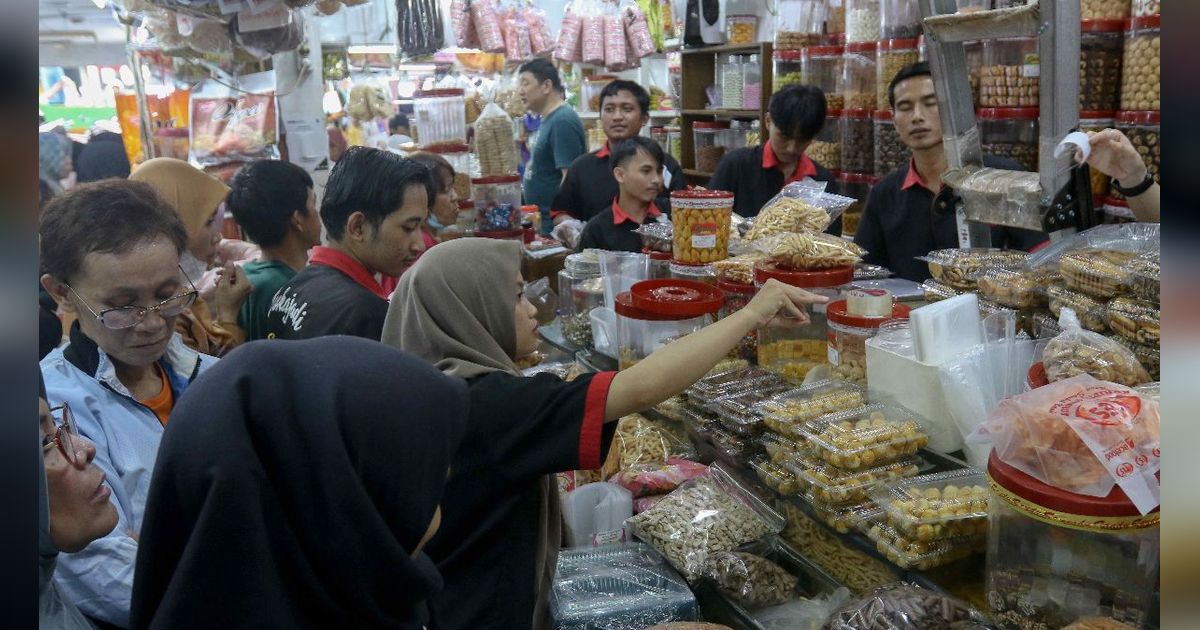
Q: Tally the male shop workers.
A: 5